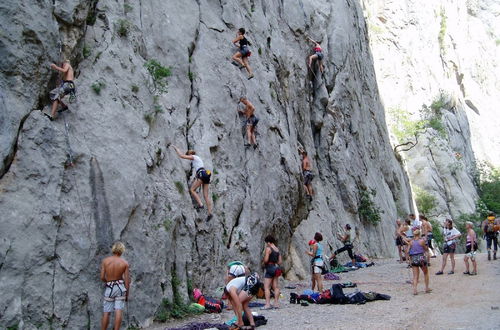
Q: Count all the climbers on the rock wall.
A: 6